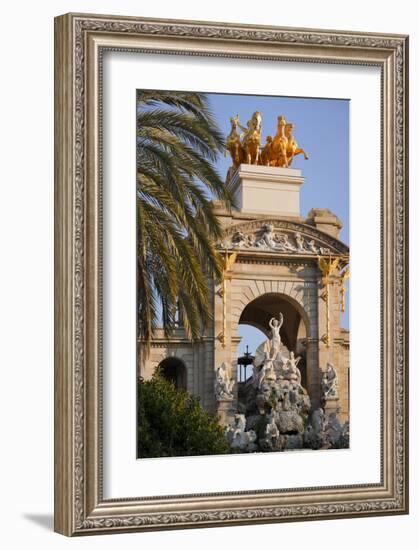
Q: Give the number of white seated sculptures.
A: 2